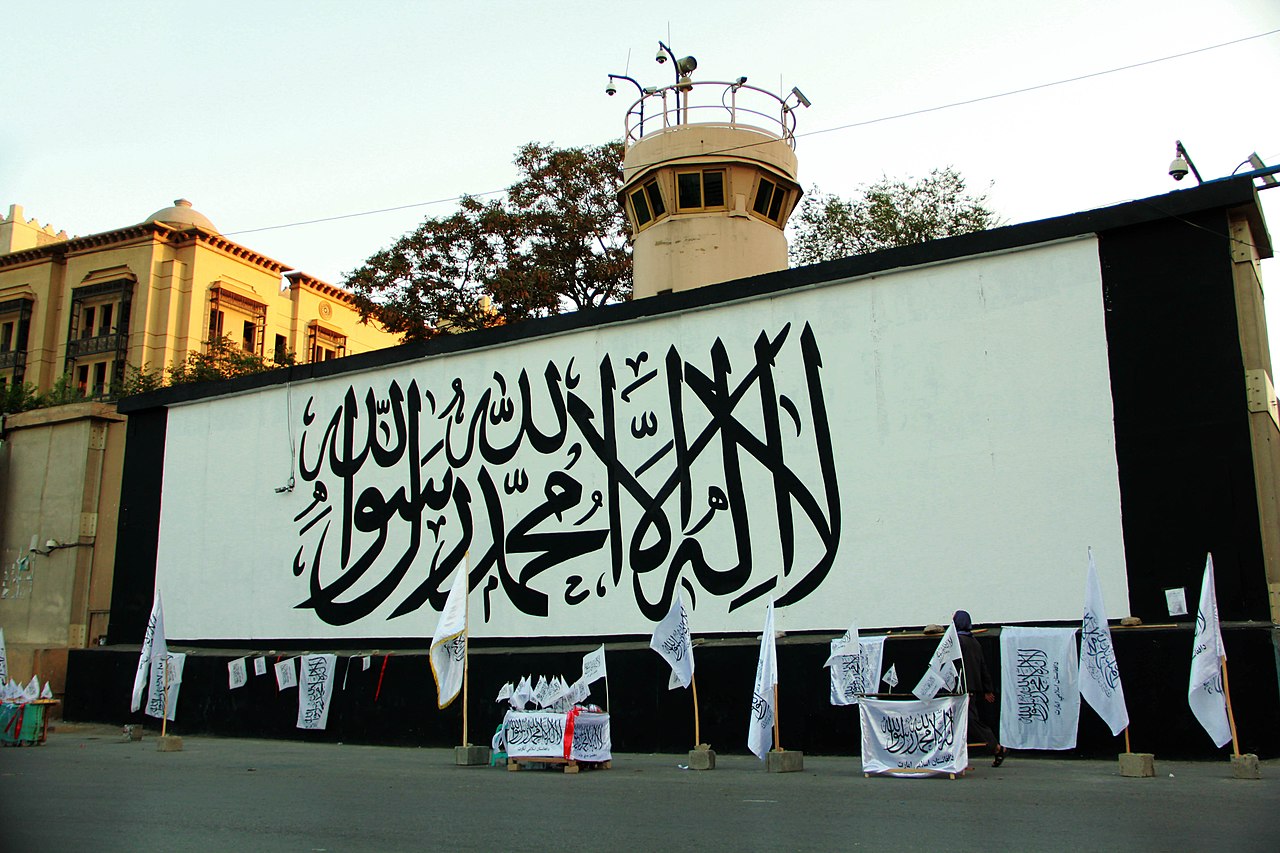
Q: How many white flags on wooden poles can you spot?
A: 6